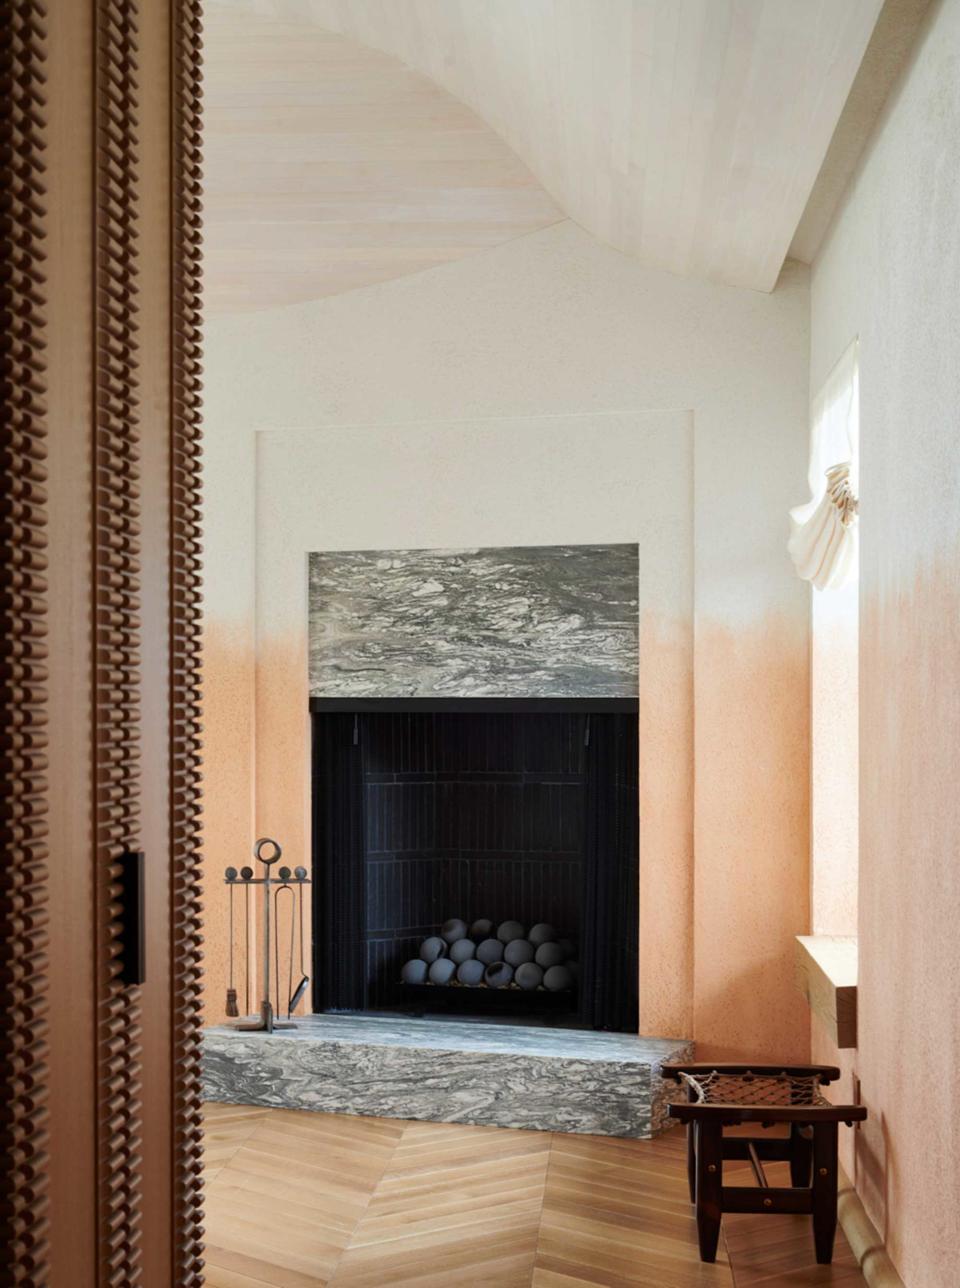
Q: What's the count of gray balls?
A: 15